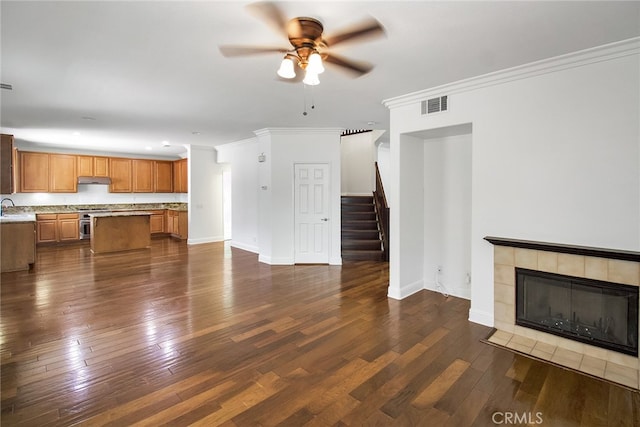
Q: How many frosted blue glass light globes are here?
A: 0